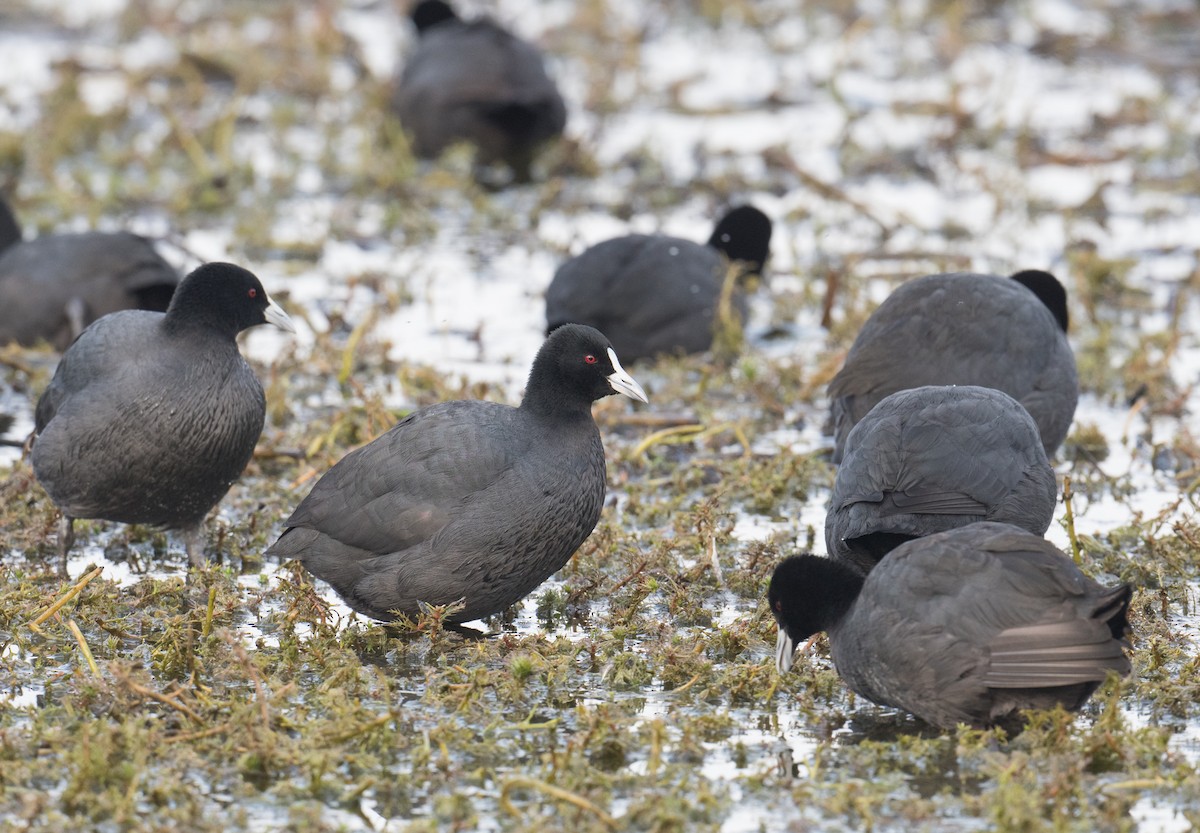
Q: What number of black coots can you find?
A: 8